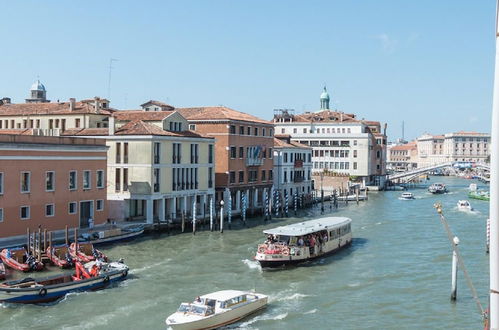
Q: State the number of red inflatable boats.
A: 3